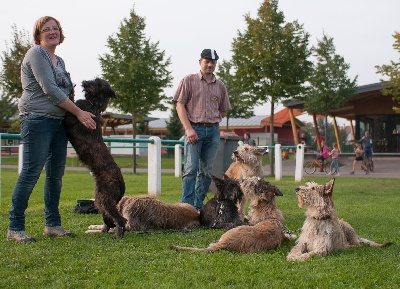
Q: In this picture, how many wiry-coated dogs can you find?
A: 6